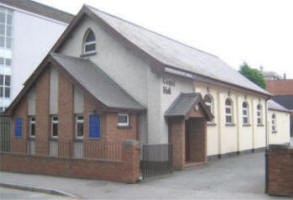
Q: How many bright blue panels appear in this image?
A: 2